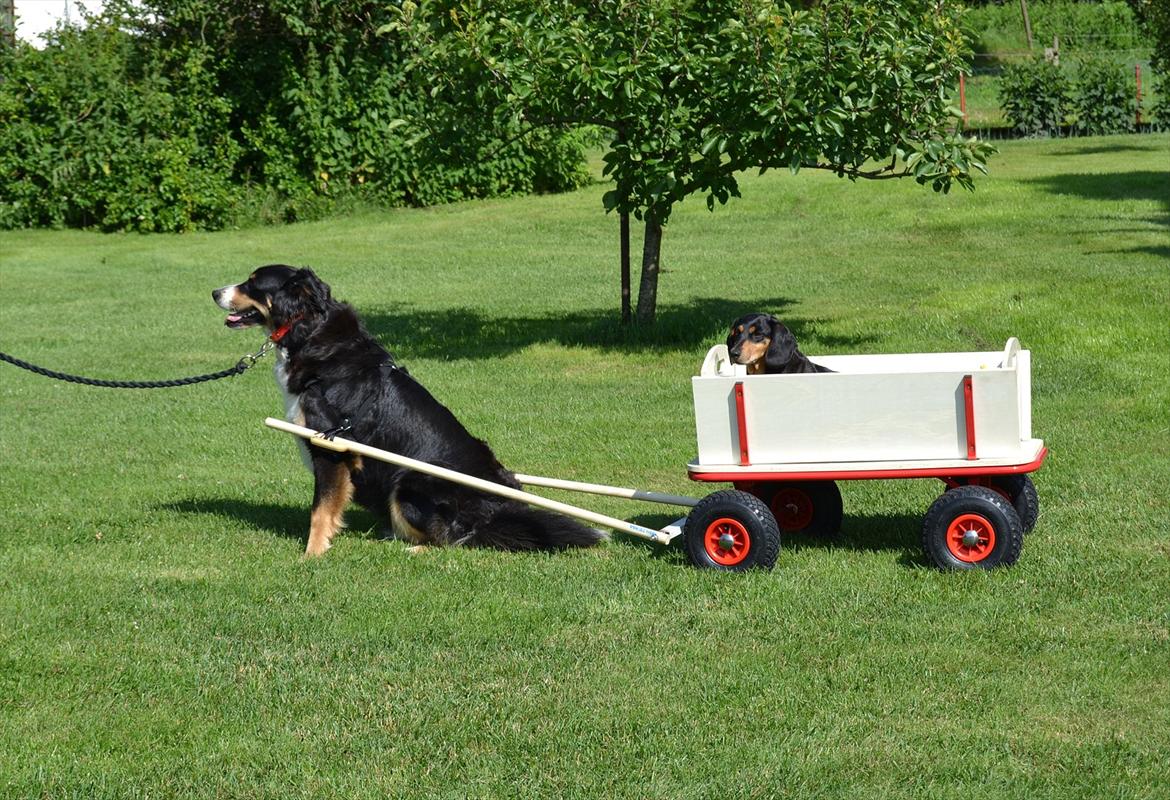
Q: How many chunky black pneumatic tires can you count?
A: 4